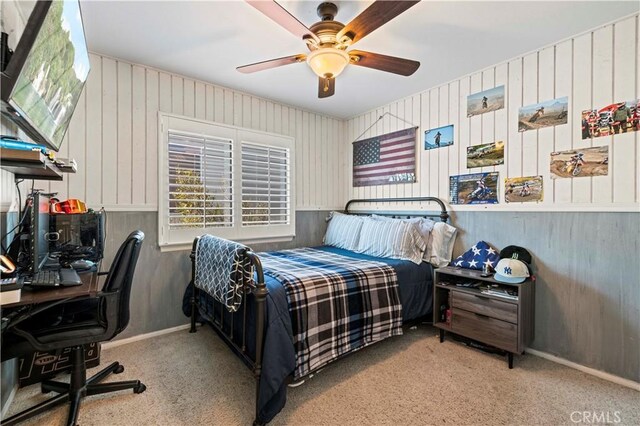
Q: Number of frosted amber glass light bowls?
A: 1